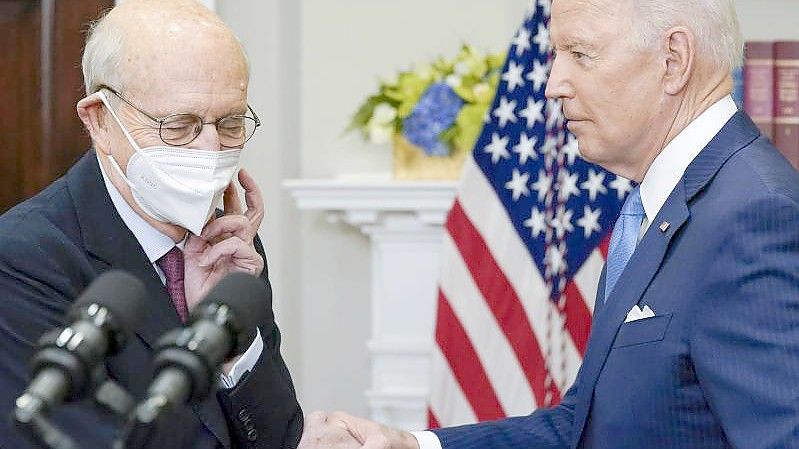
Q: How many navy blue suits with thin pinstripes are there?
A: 1